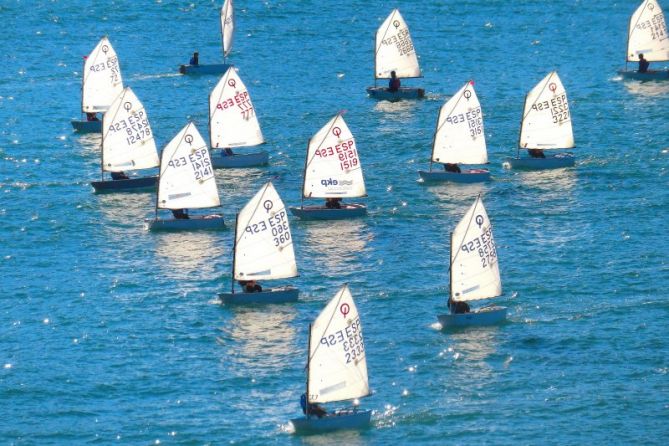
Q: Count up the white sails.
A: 13